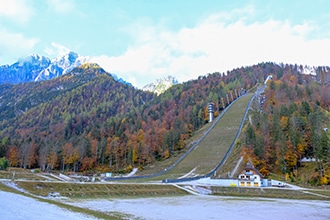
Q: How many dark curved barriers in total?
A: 2